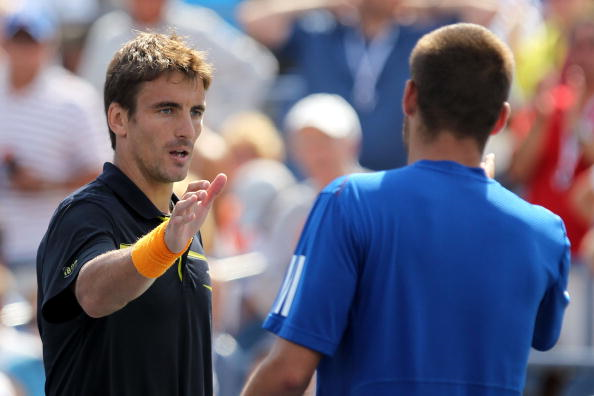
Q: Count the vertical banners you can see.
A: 0